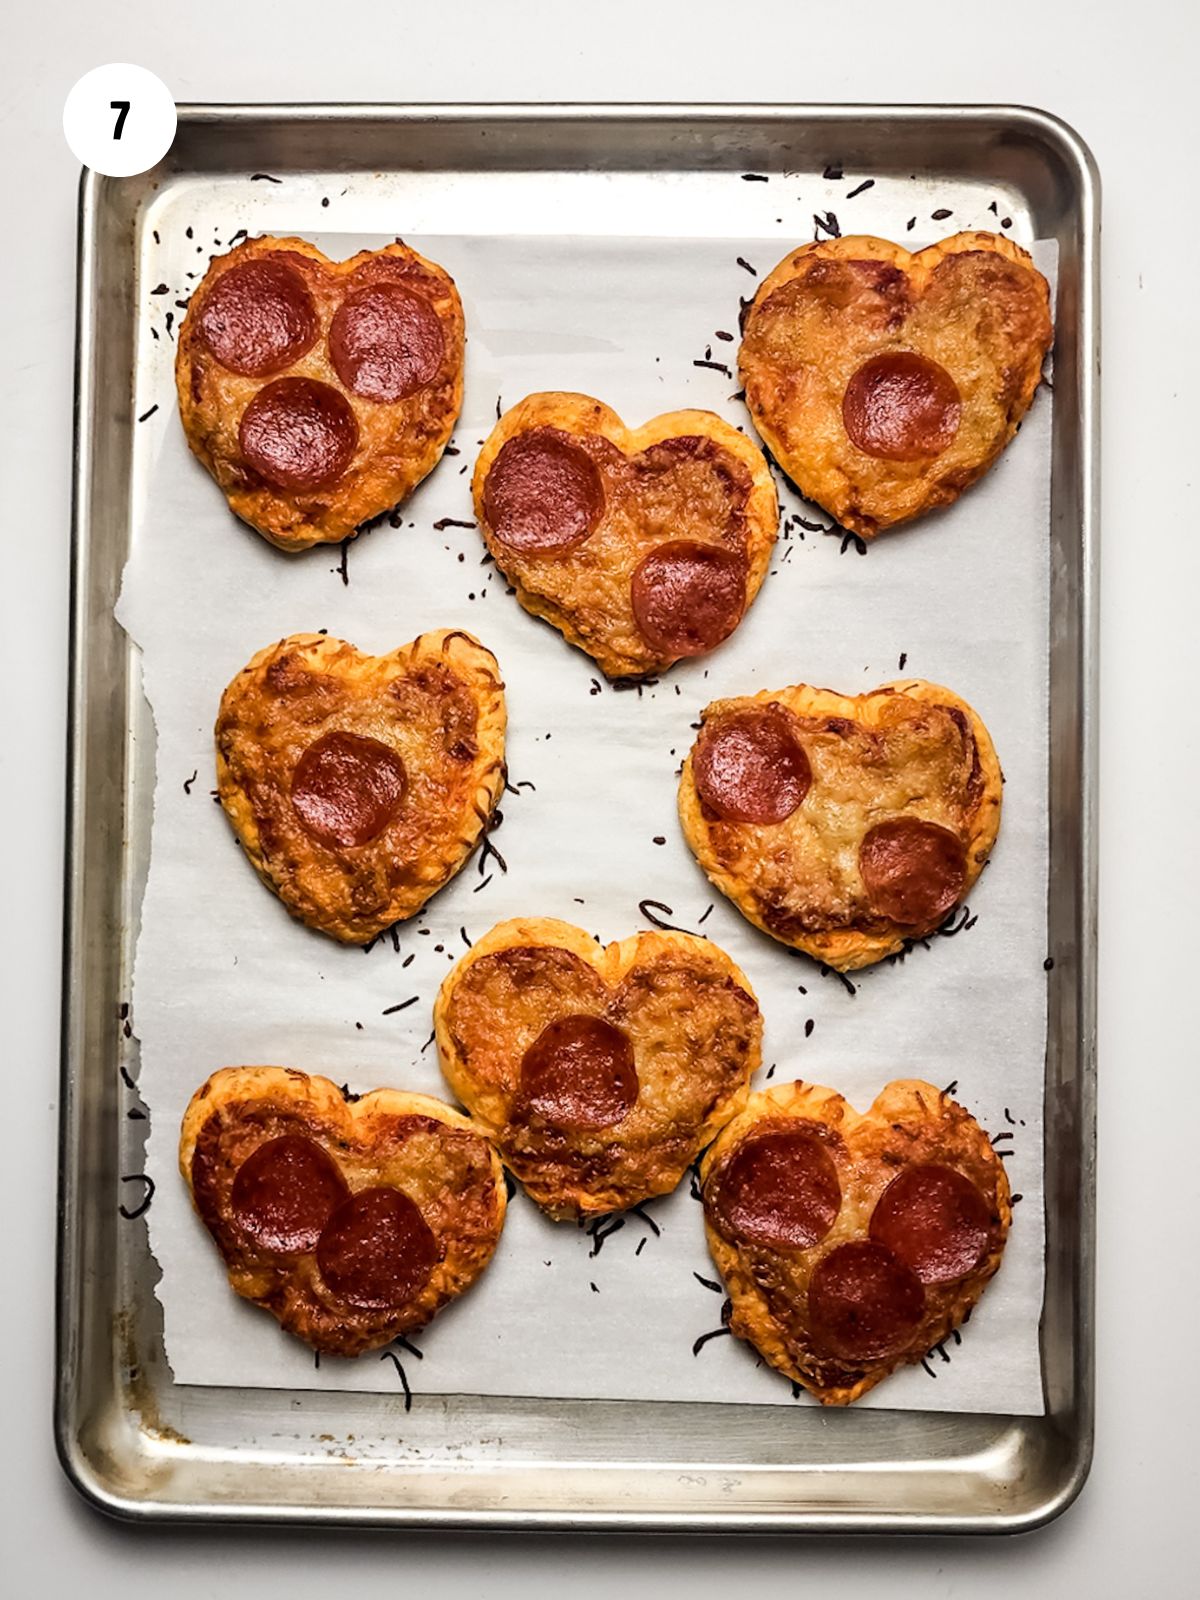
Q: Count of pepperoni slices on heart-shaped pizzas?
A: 15